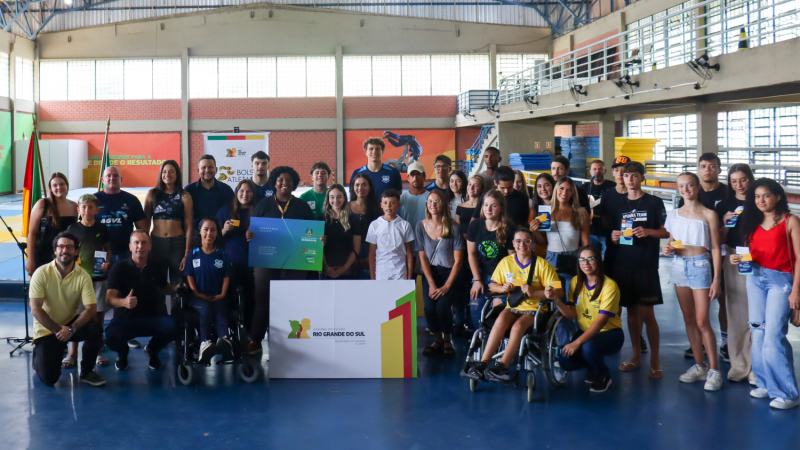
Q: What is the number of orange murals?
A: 2